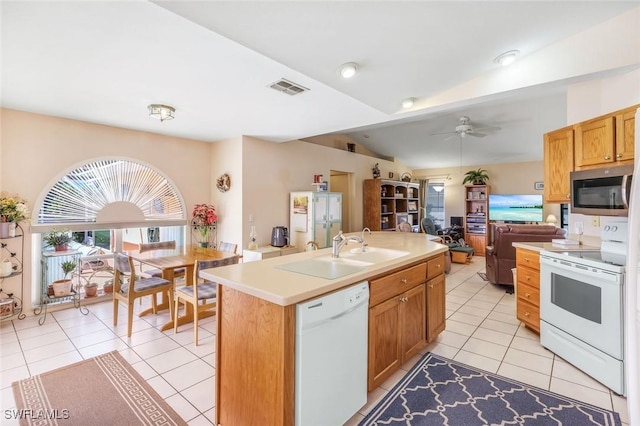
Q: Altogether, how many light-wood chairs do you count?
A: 4